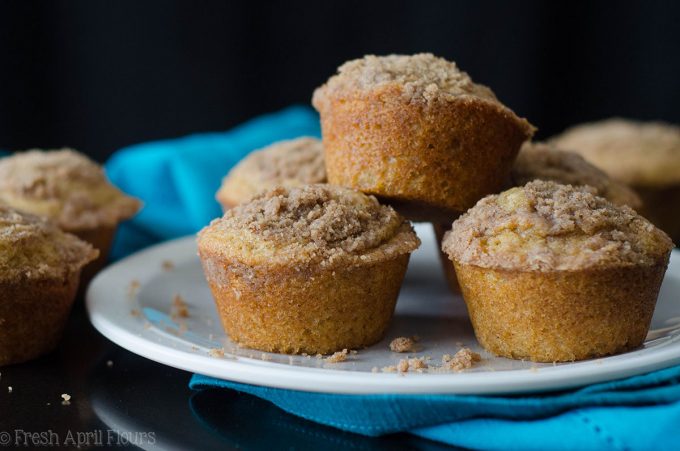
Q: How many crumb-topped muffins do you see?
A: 8